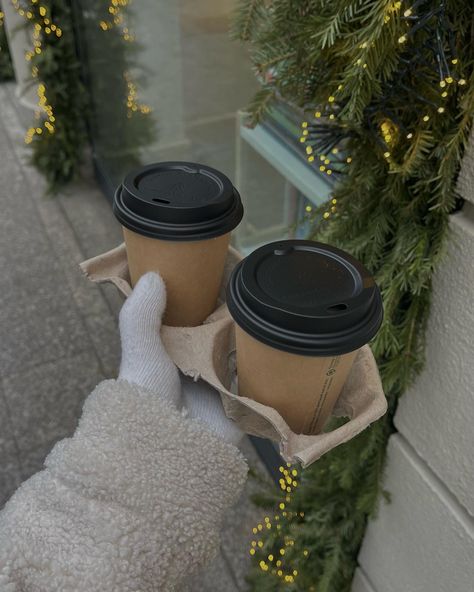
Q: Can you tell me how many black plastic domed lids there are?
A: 2